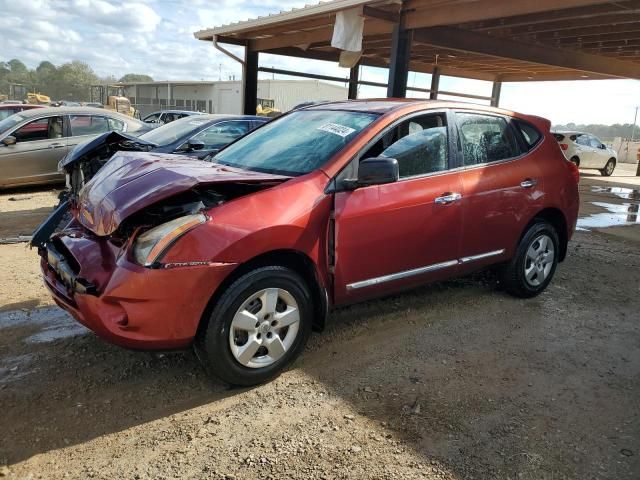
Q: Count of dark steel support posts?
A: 5